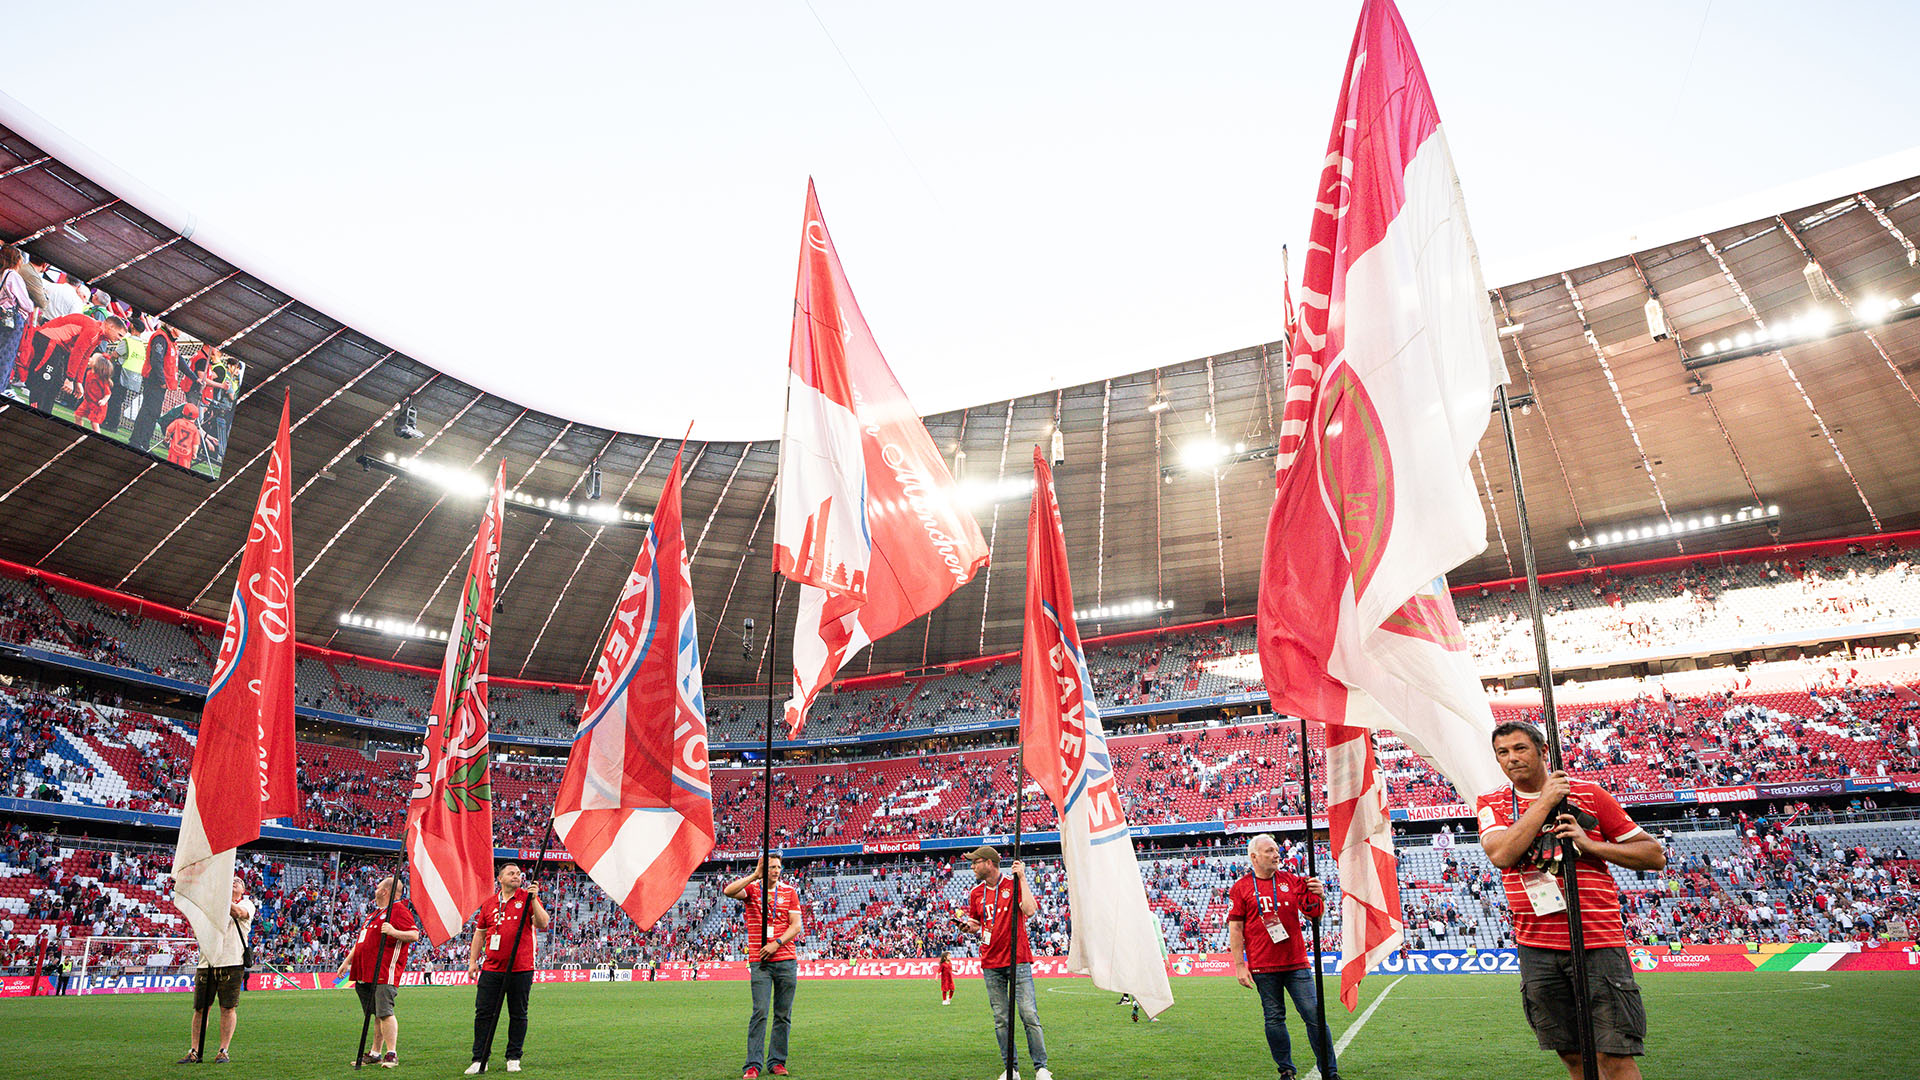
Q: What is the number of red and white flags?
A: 7